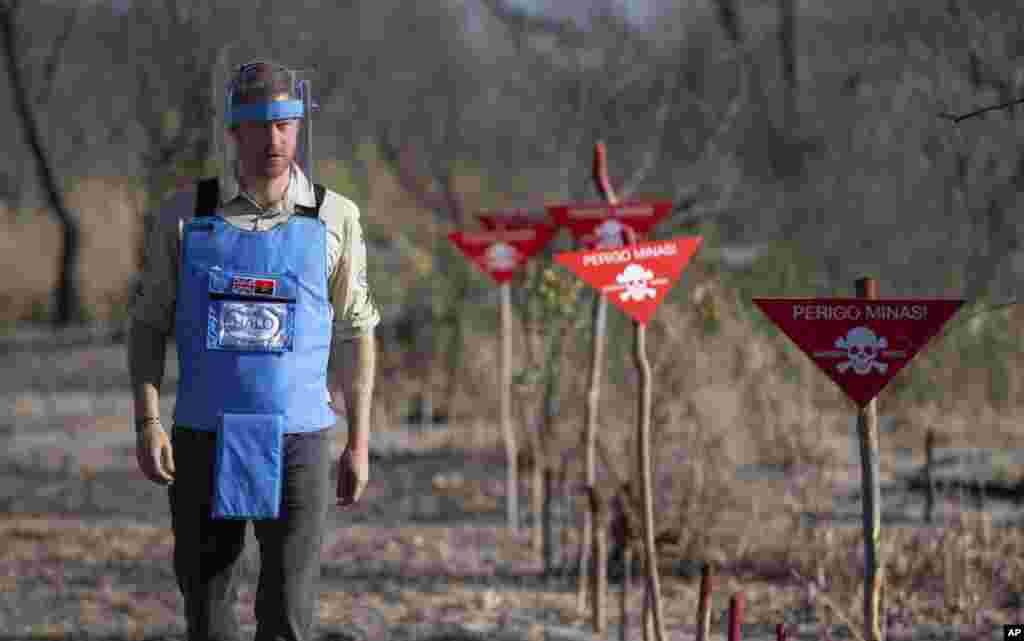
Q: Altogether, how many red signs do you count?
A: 5